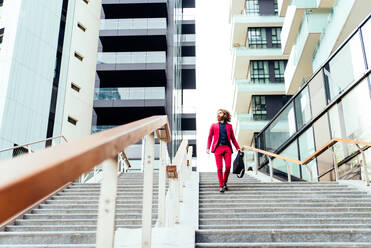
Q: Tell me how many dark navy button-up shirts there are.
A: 1